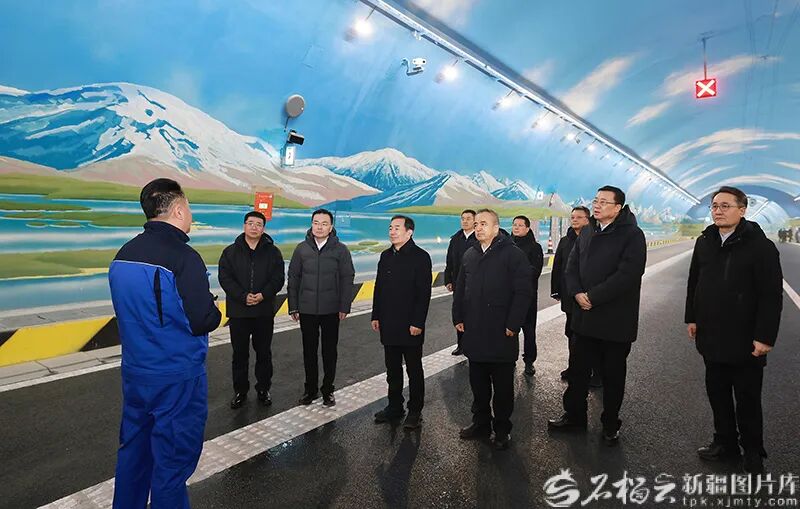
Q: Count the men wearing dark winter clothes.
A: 9